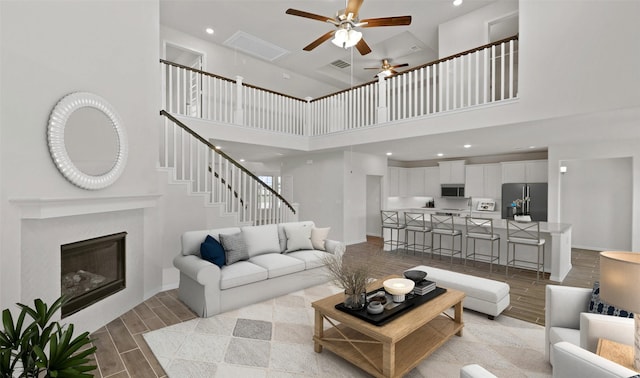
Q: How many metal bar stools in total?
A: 5